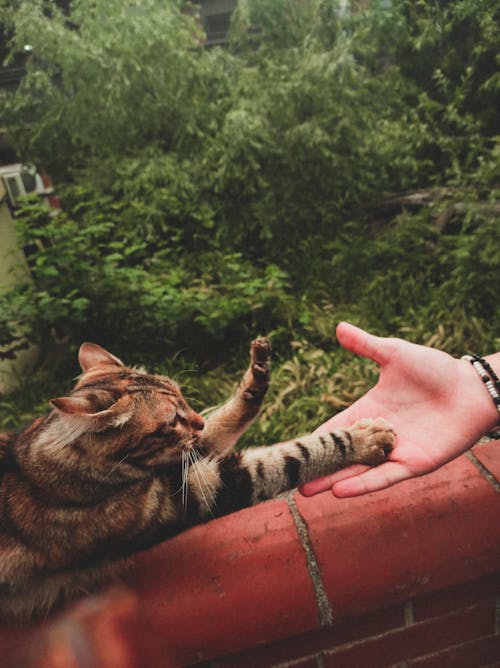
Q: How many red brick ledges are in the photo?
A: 1